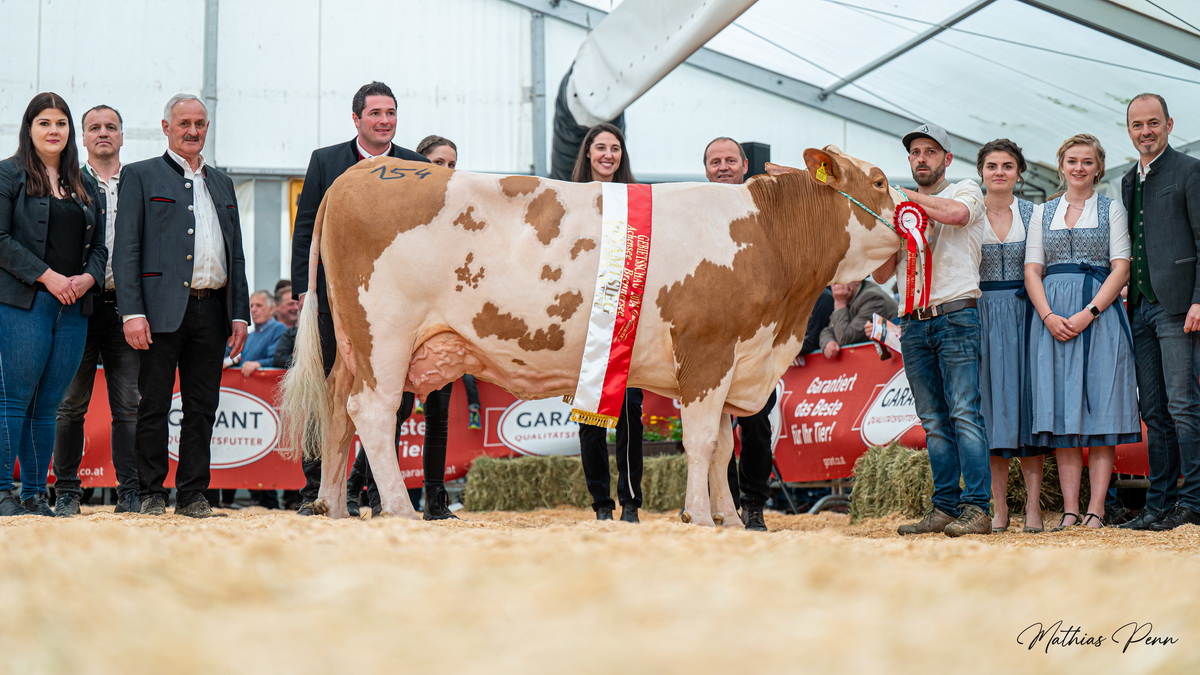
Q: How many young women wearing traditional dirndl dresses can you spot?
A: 2